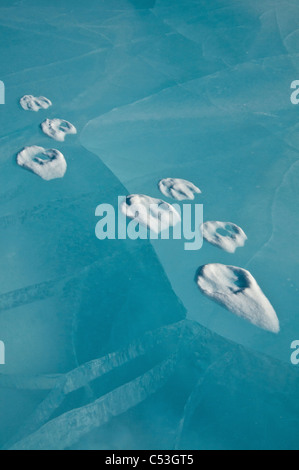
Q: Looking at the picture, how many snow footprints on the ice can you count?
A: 7